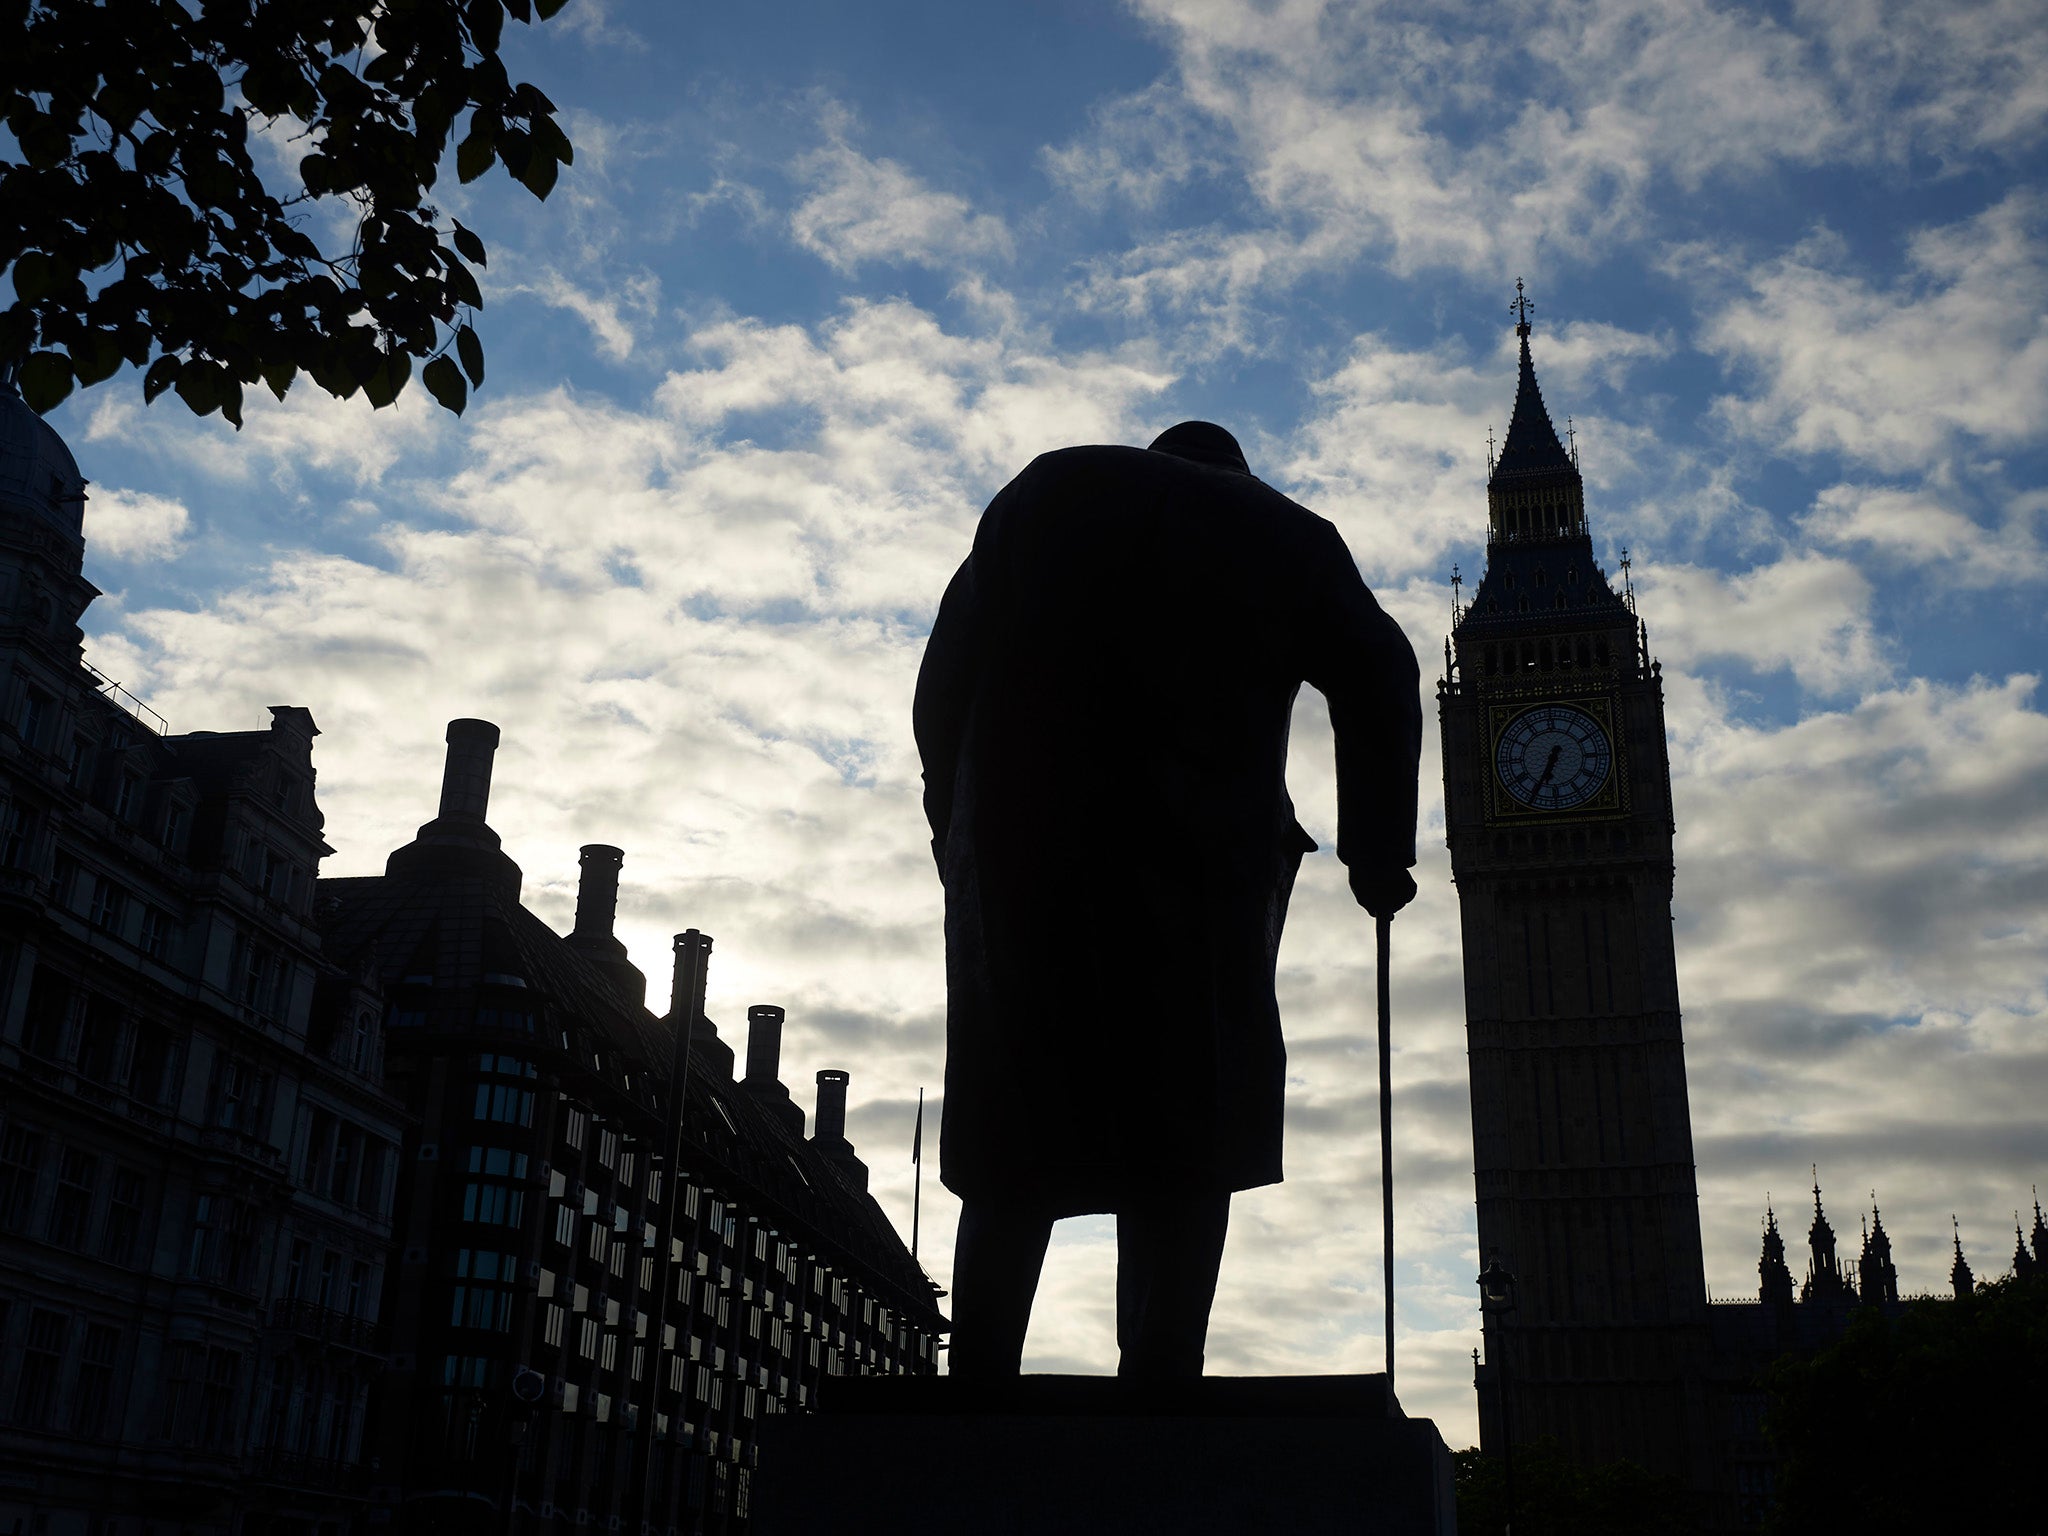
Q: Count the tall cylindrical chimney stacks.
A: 5